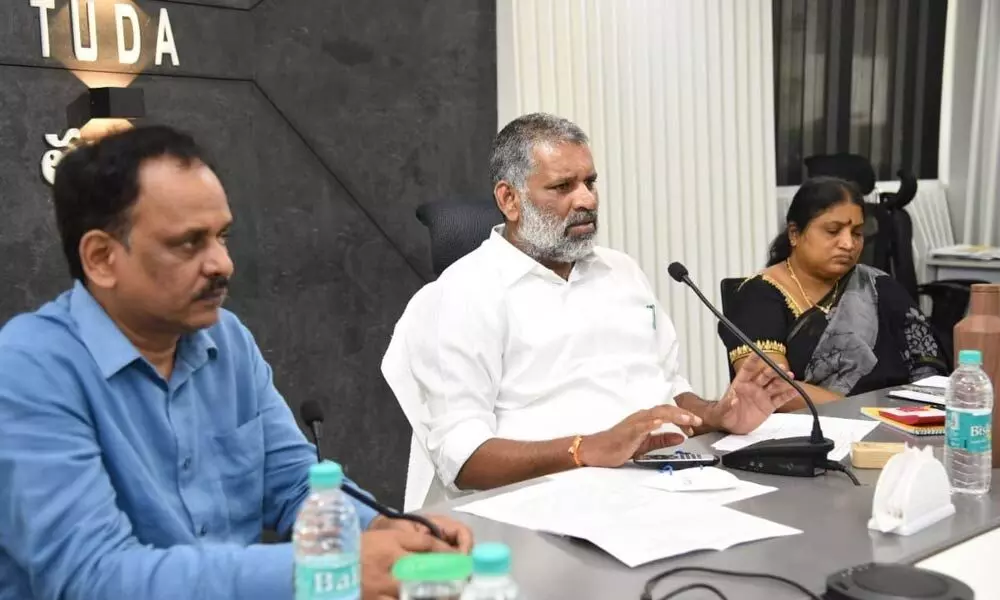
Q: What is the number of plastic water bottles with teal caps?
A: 3